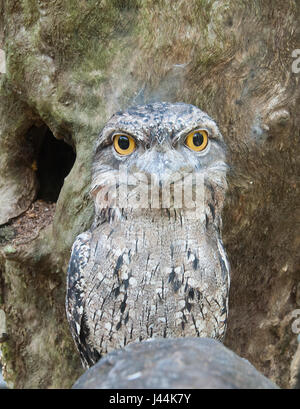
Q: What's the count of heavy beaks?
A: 1